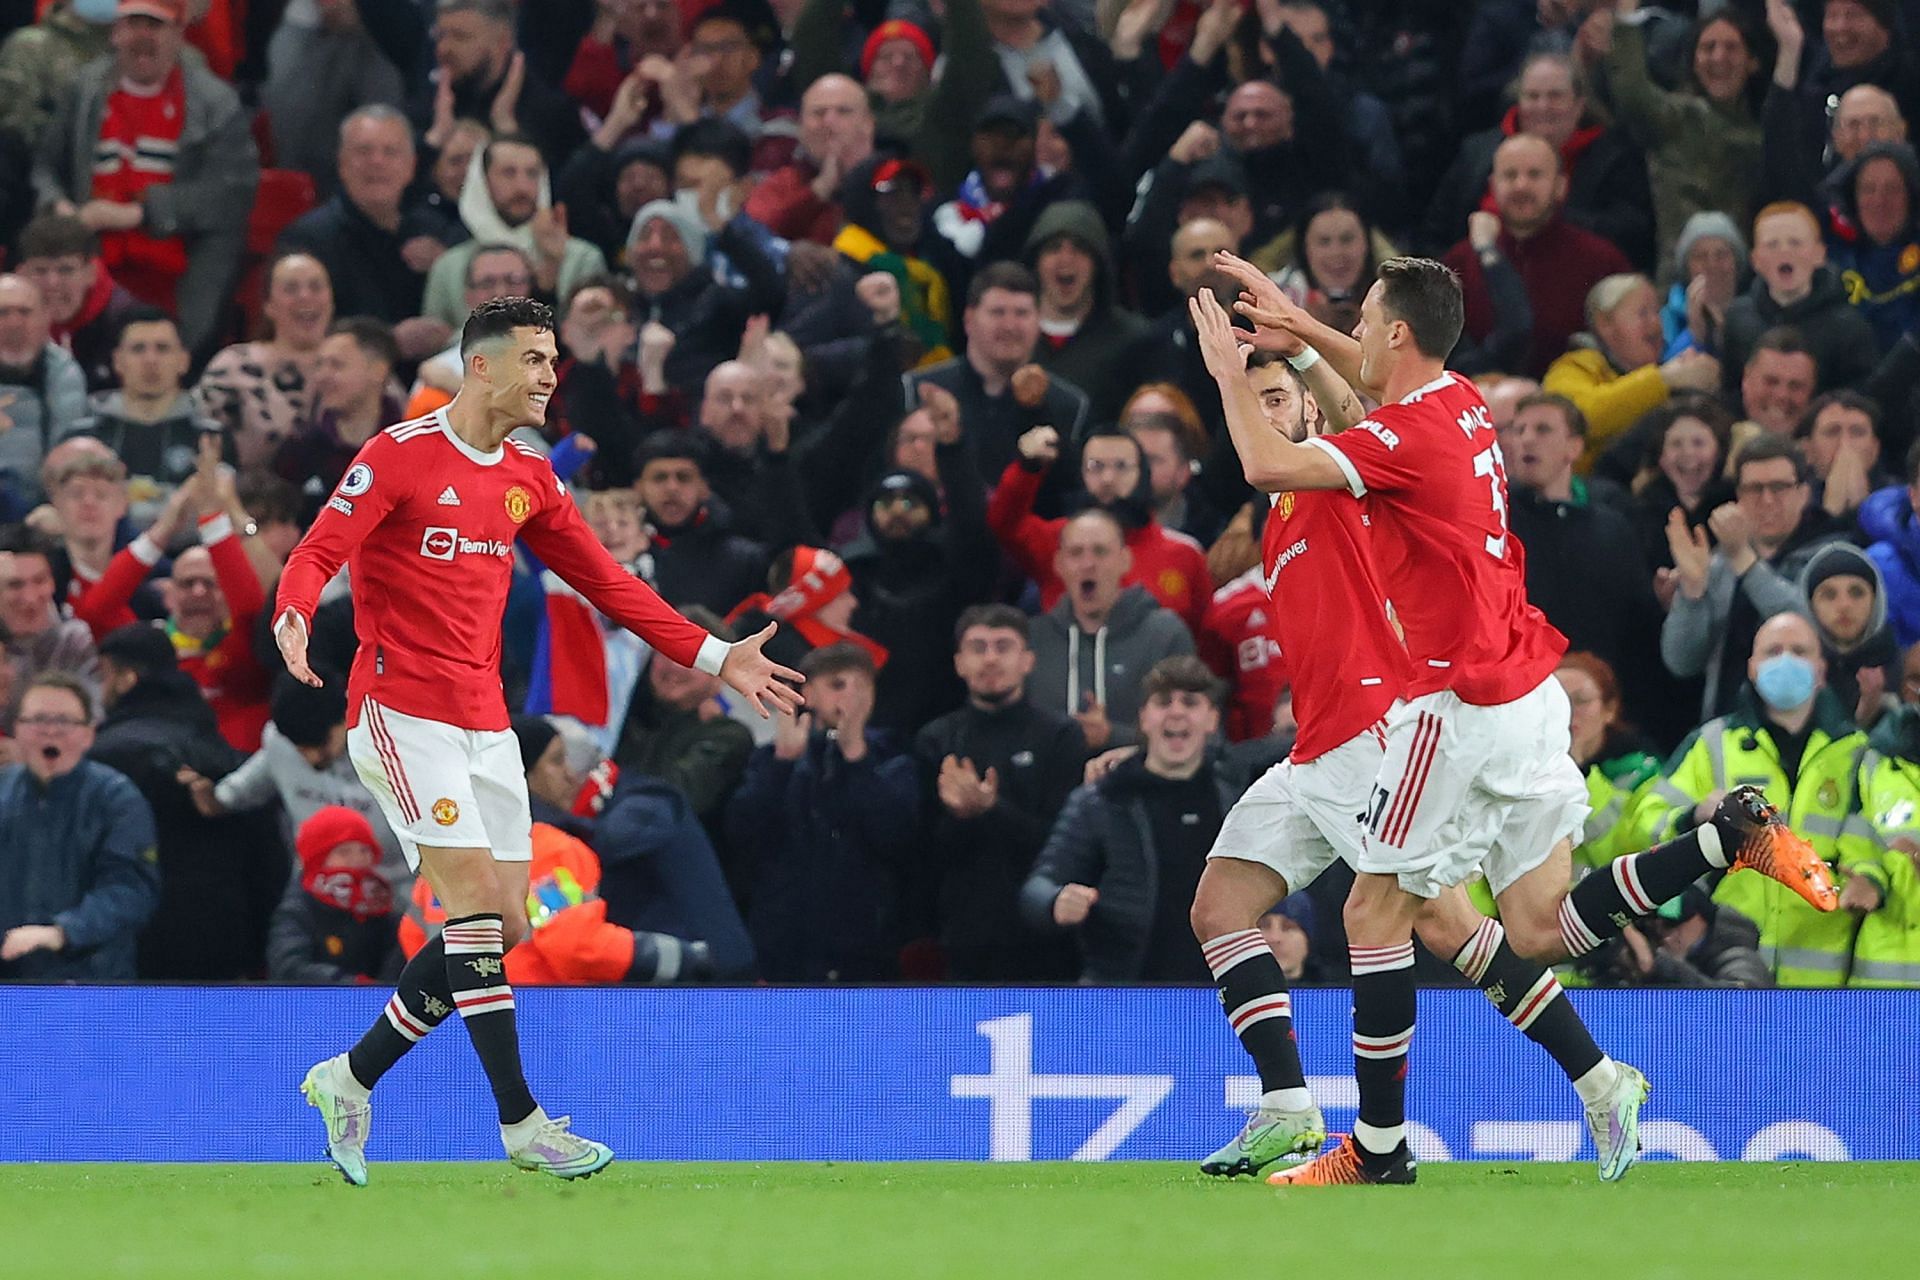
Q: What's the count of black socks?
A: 6